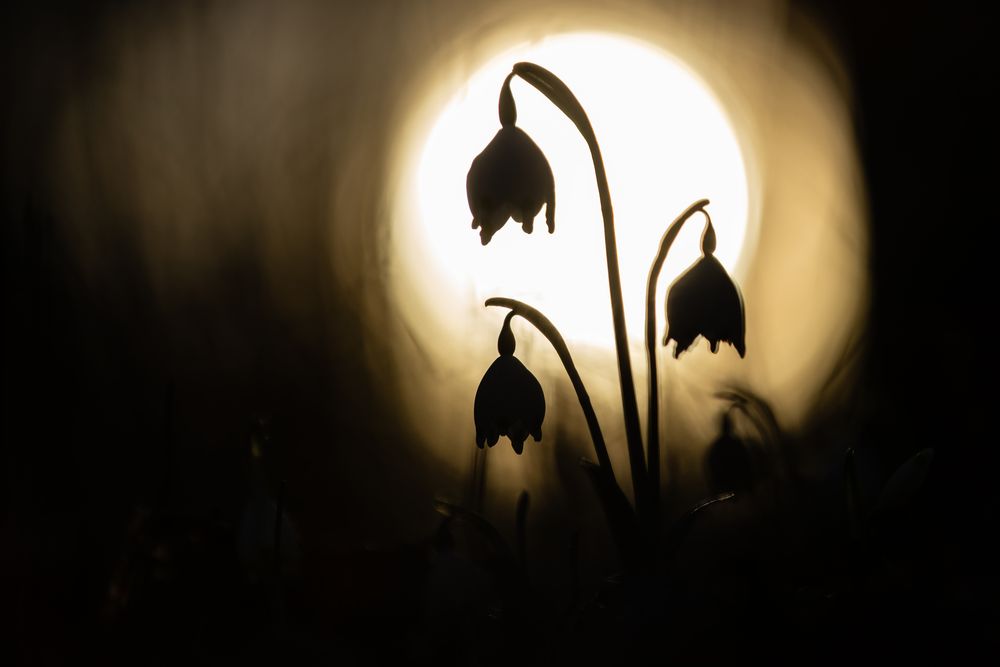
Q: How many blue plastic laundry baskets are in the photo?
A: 0